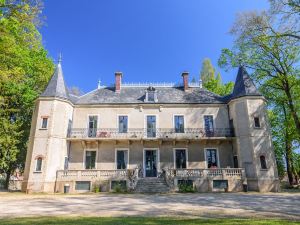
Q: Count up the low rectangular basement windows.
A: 4